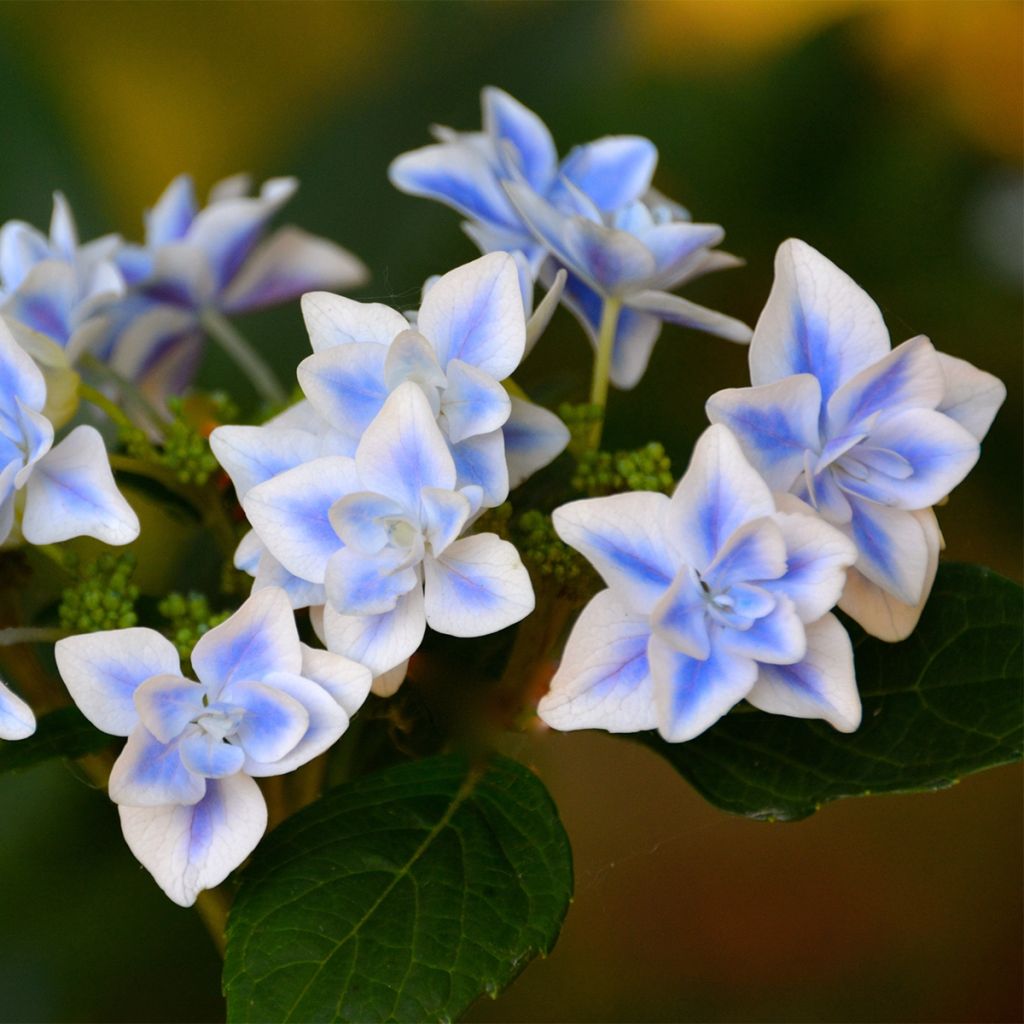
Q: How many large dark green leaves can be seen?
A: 2